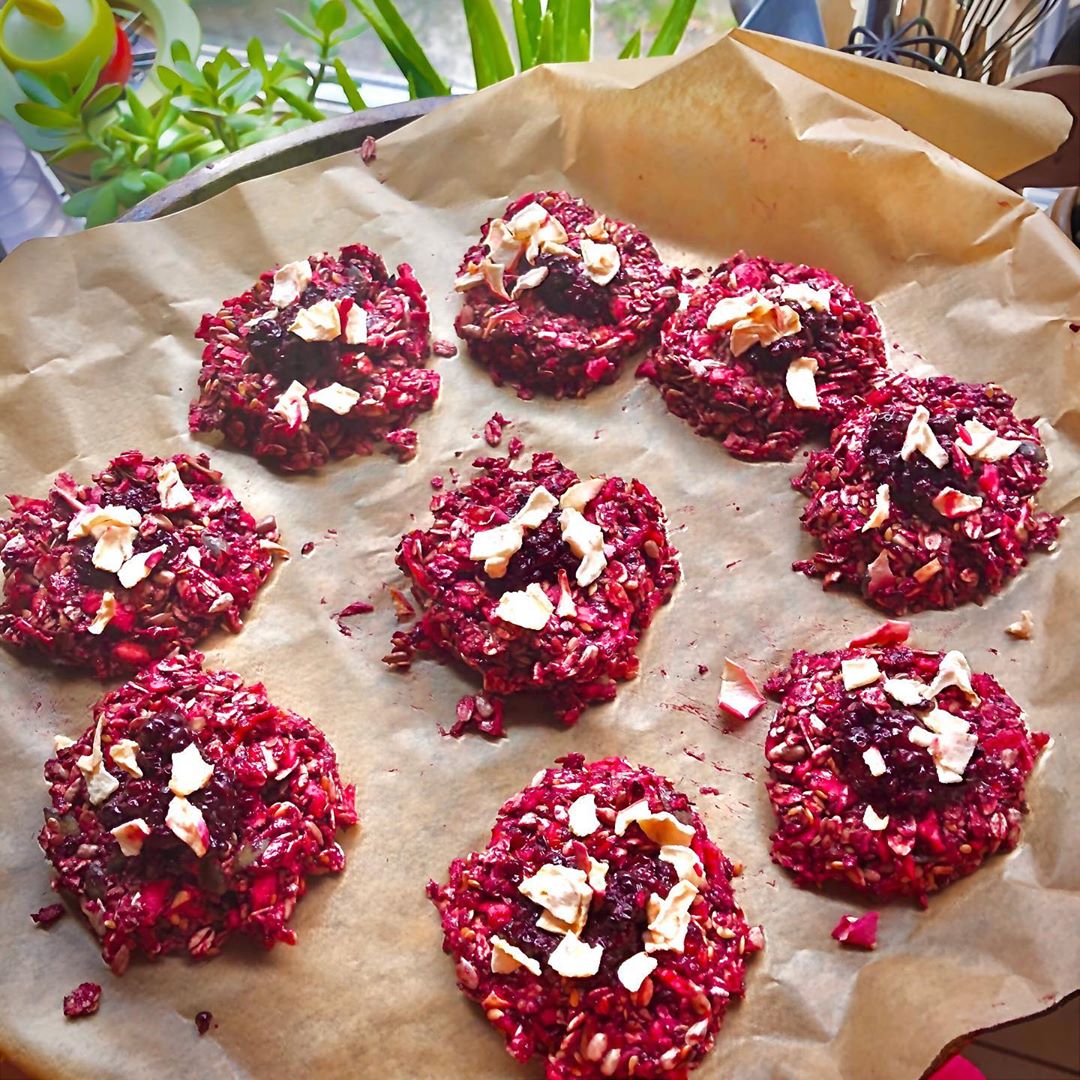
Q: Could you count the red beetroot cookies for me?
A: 9